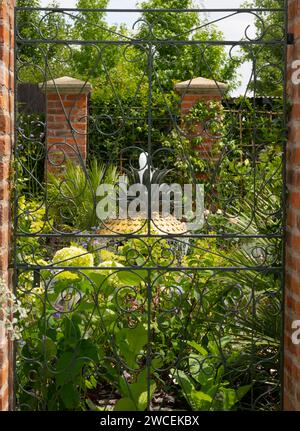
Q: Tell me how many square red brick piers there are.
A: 2